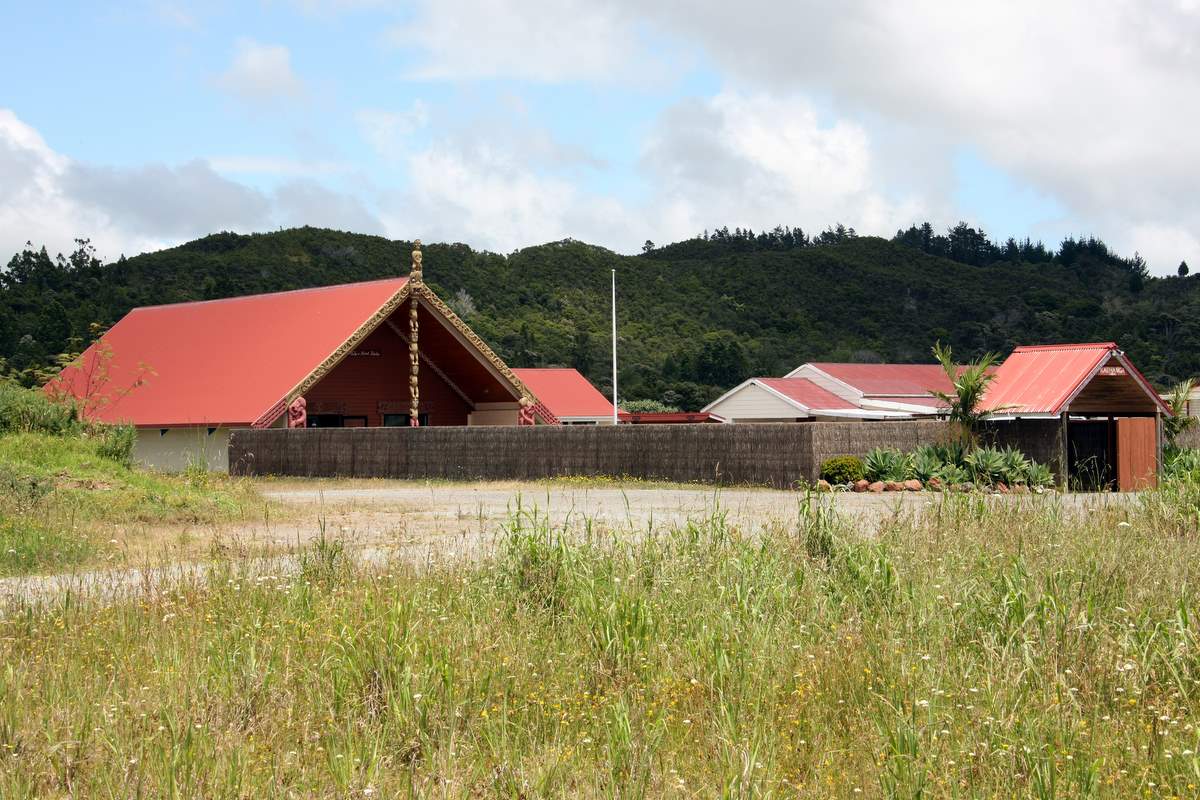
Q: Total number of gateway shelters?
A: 1